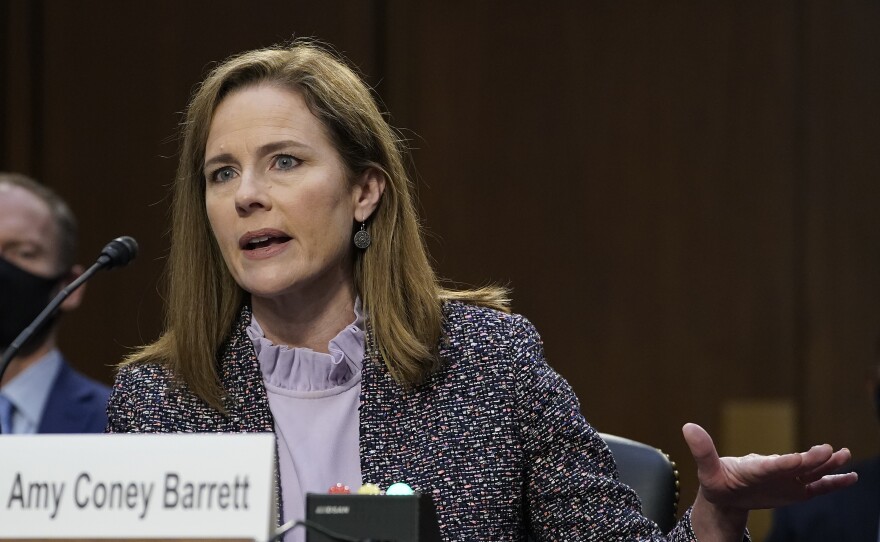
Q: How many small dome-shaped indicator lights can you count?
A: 3